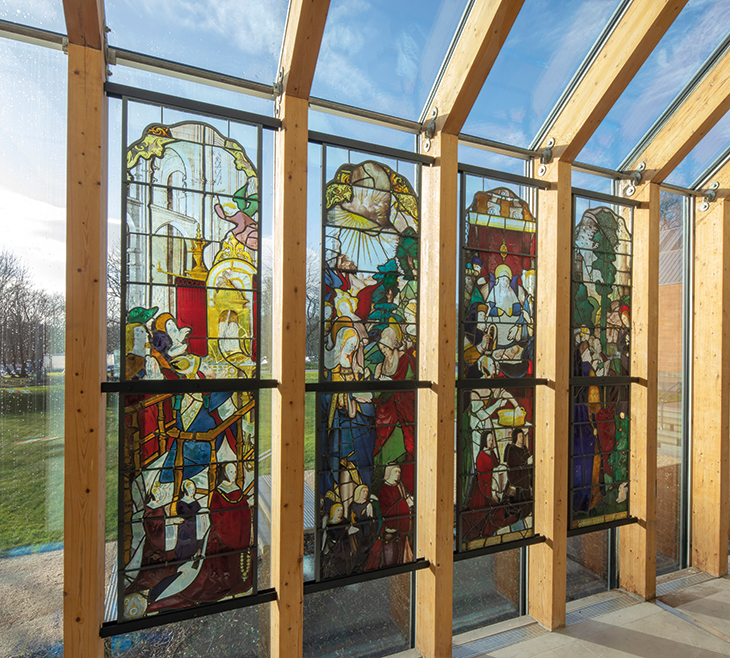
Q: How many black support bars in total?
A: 12